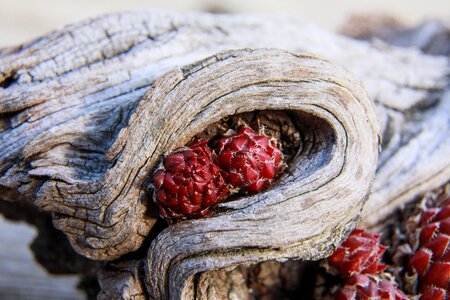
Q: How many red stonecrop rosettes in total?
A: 5